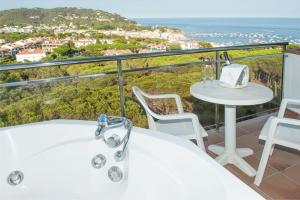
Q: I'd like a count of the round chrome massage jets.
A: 3